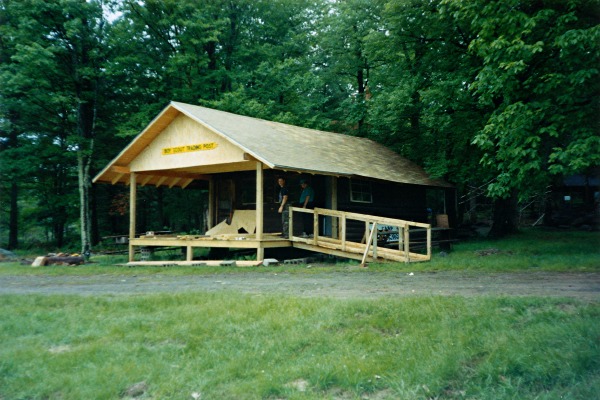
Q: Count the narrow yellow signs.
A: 1